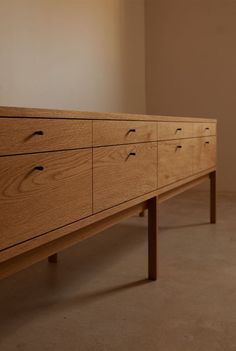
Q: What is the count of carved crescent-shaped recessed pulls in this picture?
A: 0